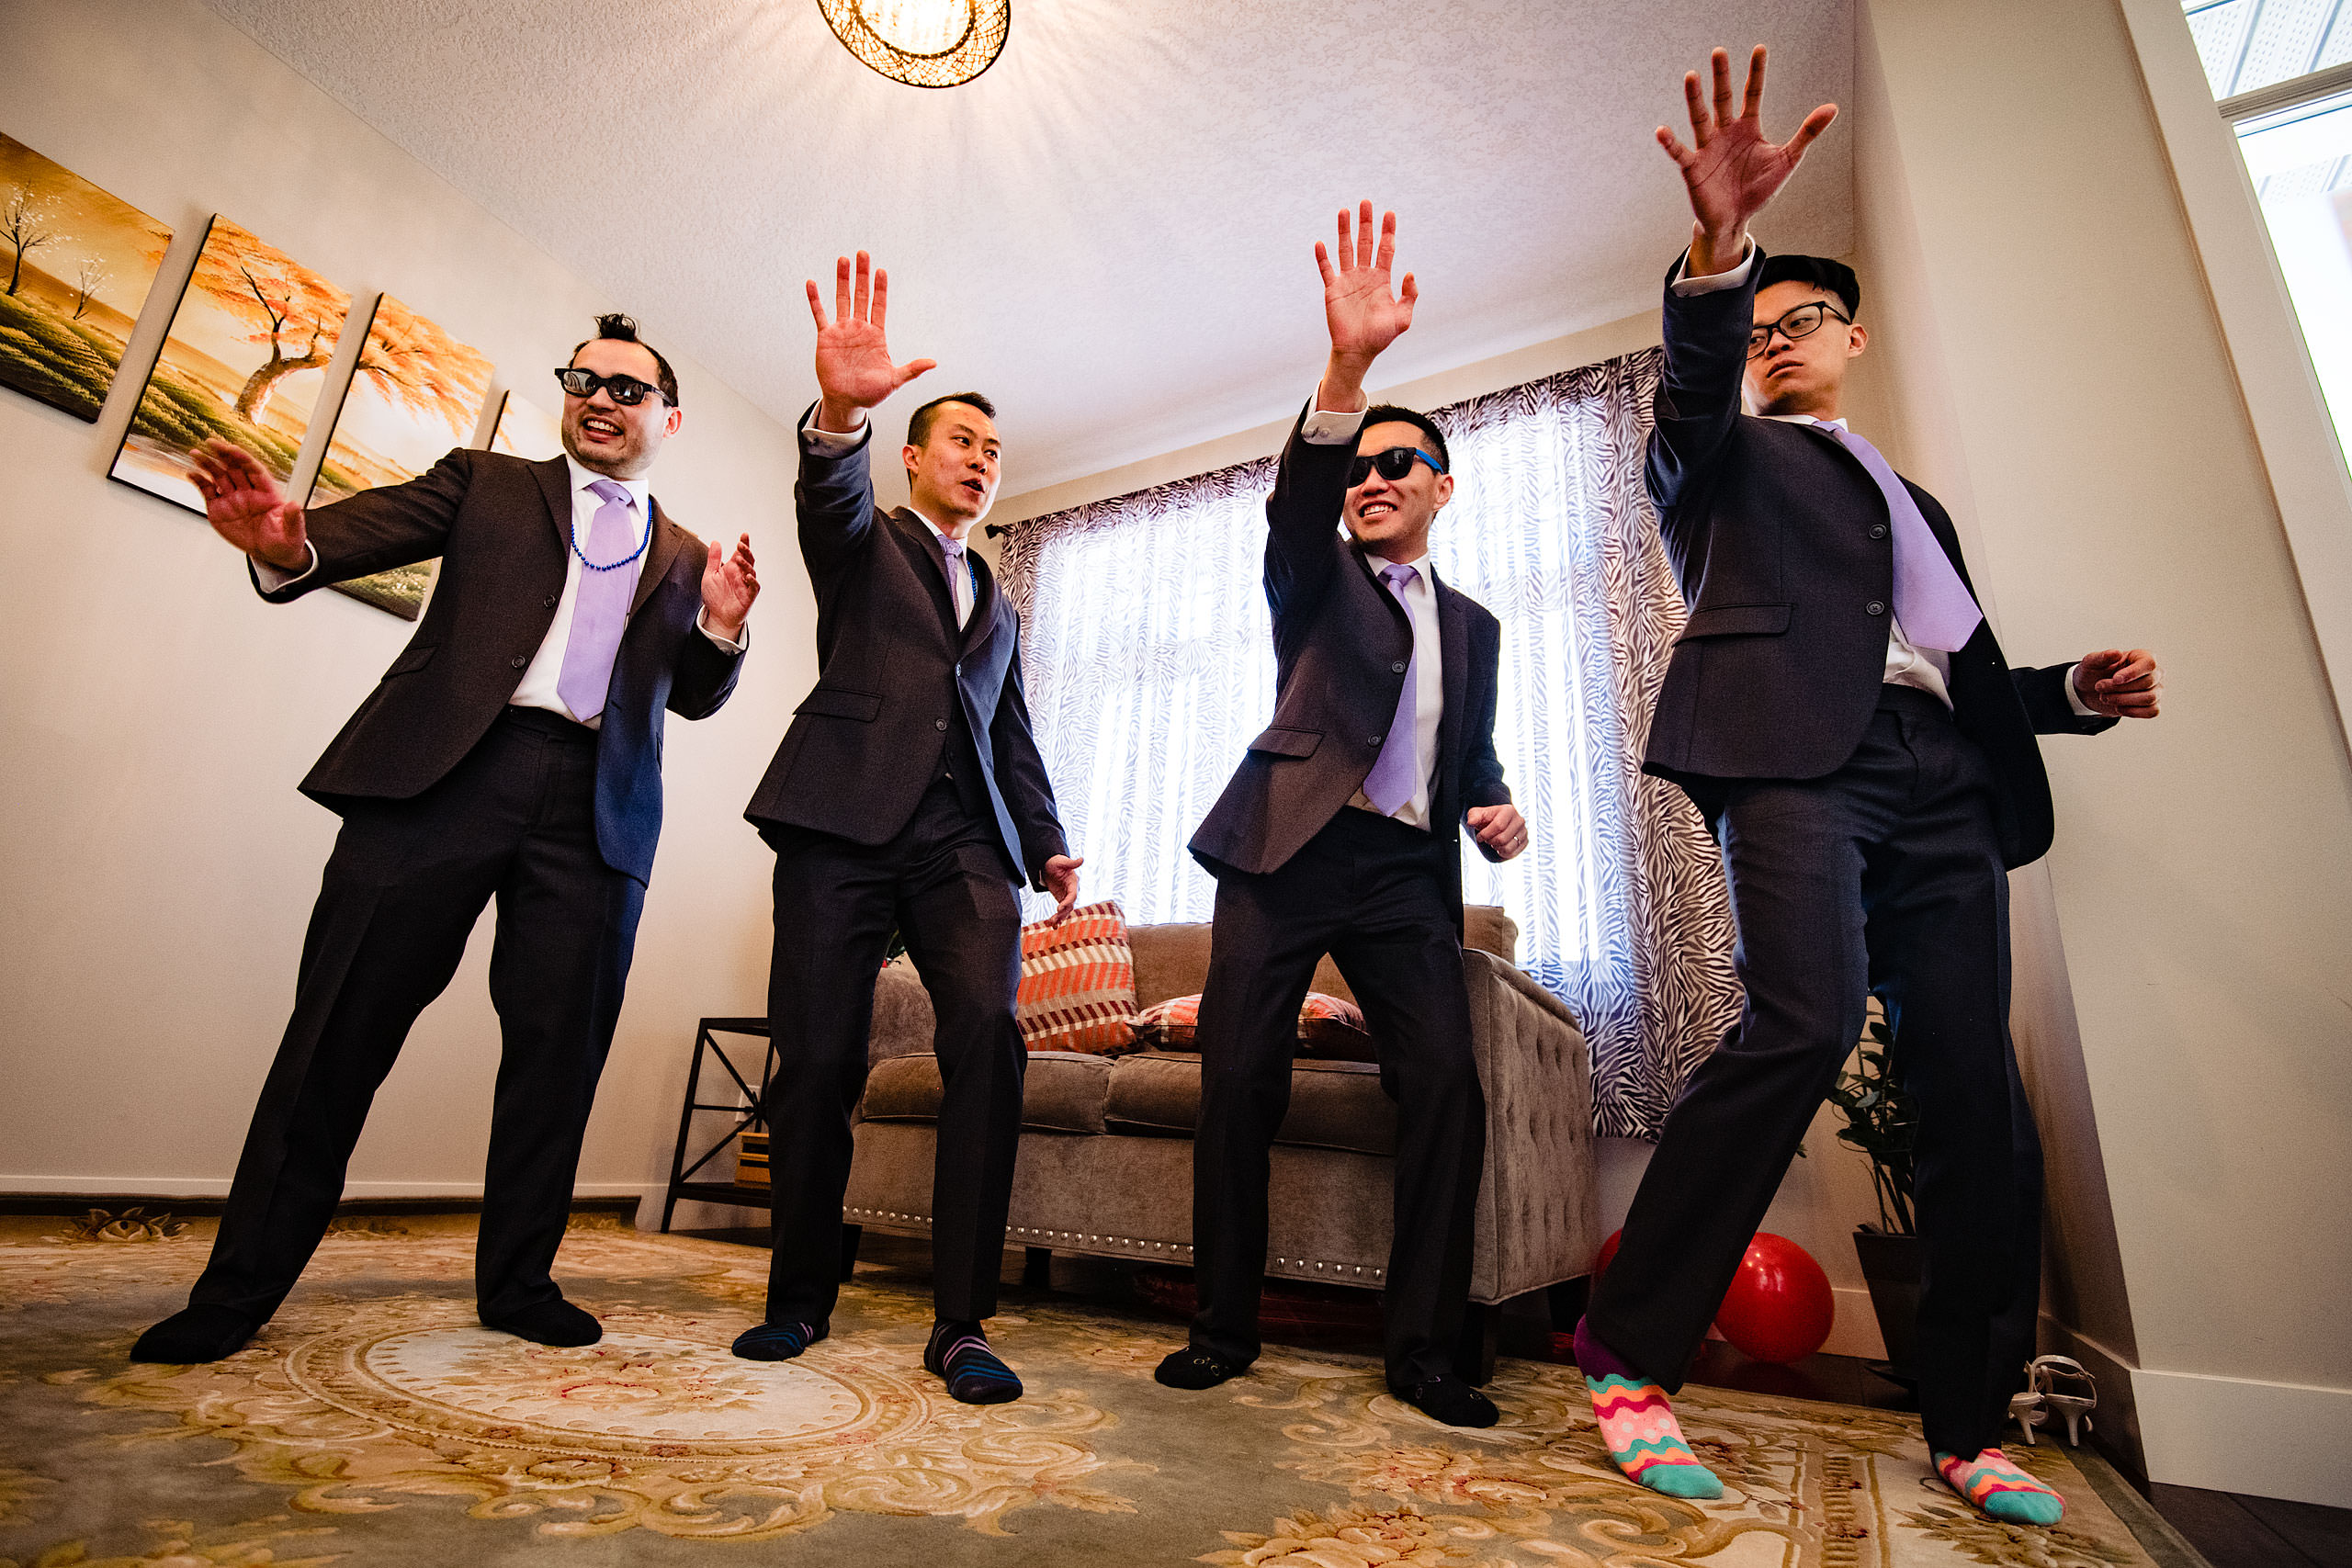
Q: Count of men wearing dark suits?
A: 4